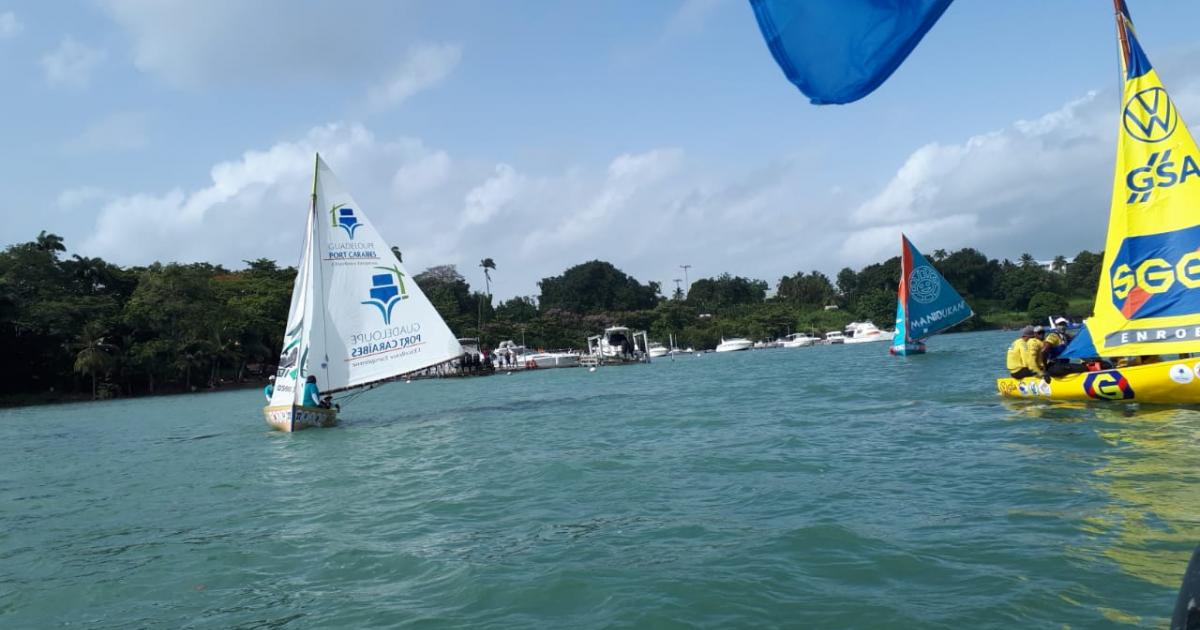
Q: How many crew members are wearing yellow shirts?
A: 3